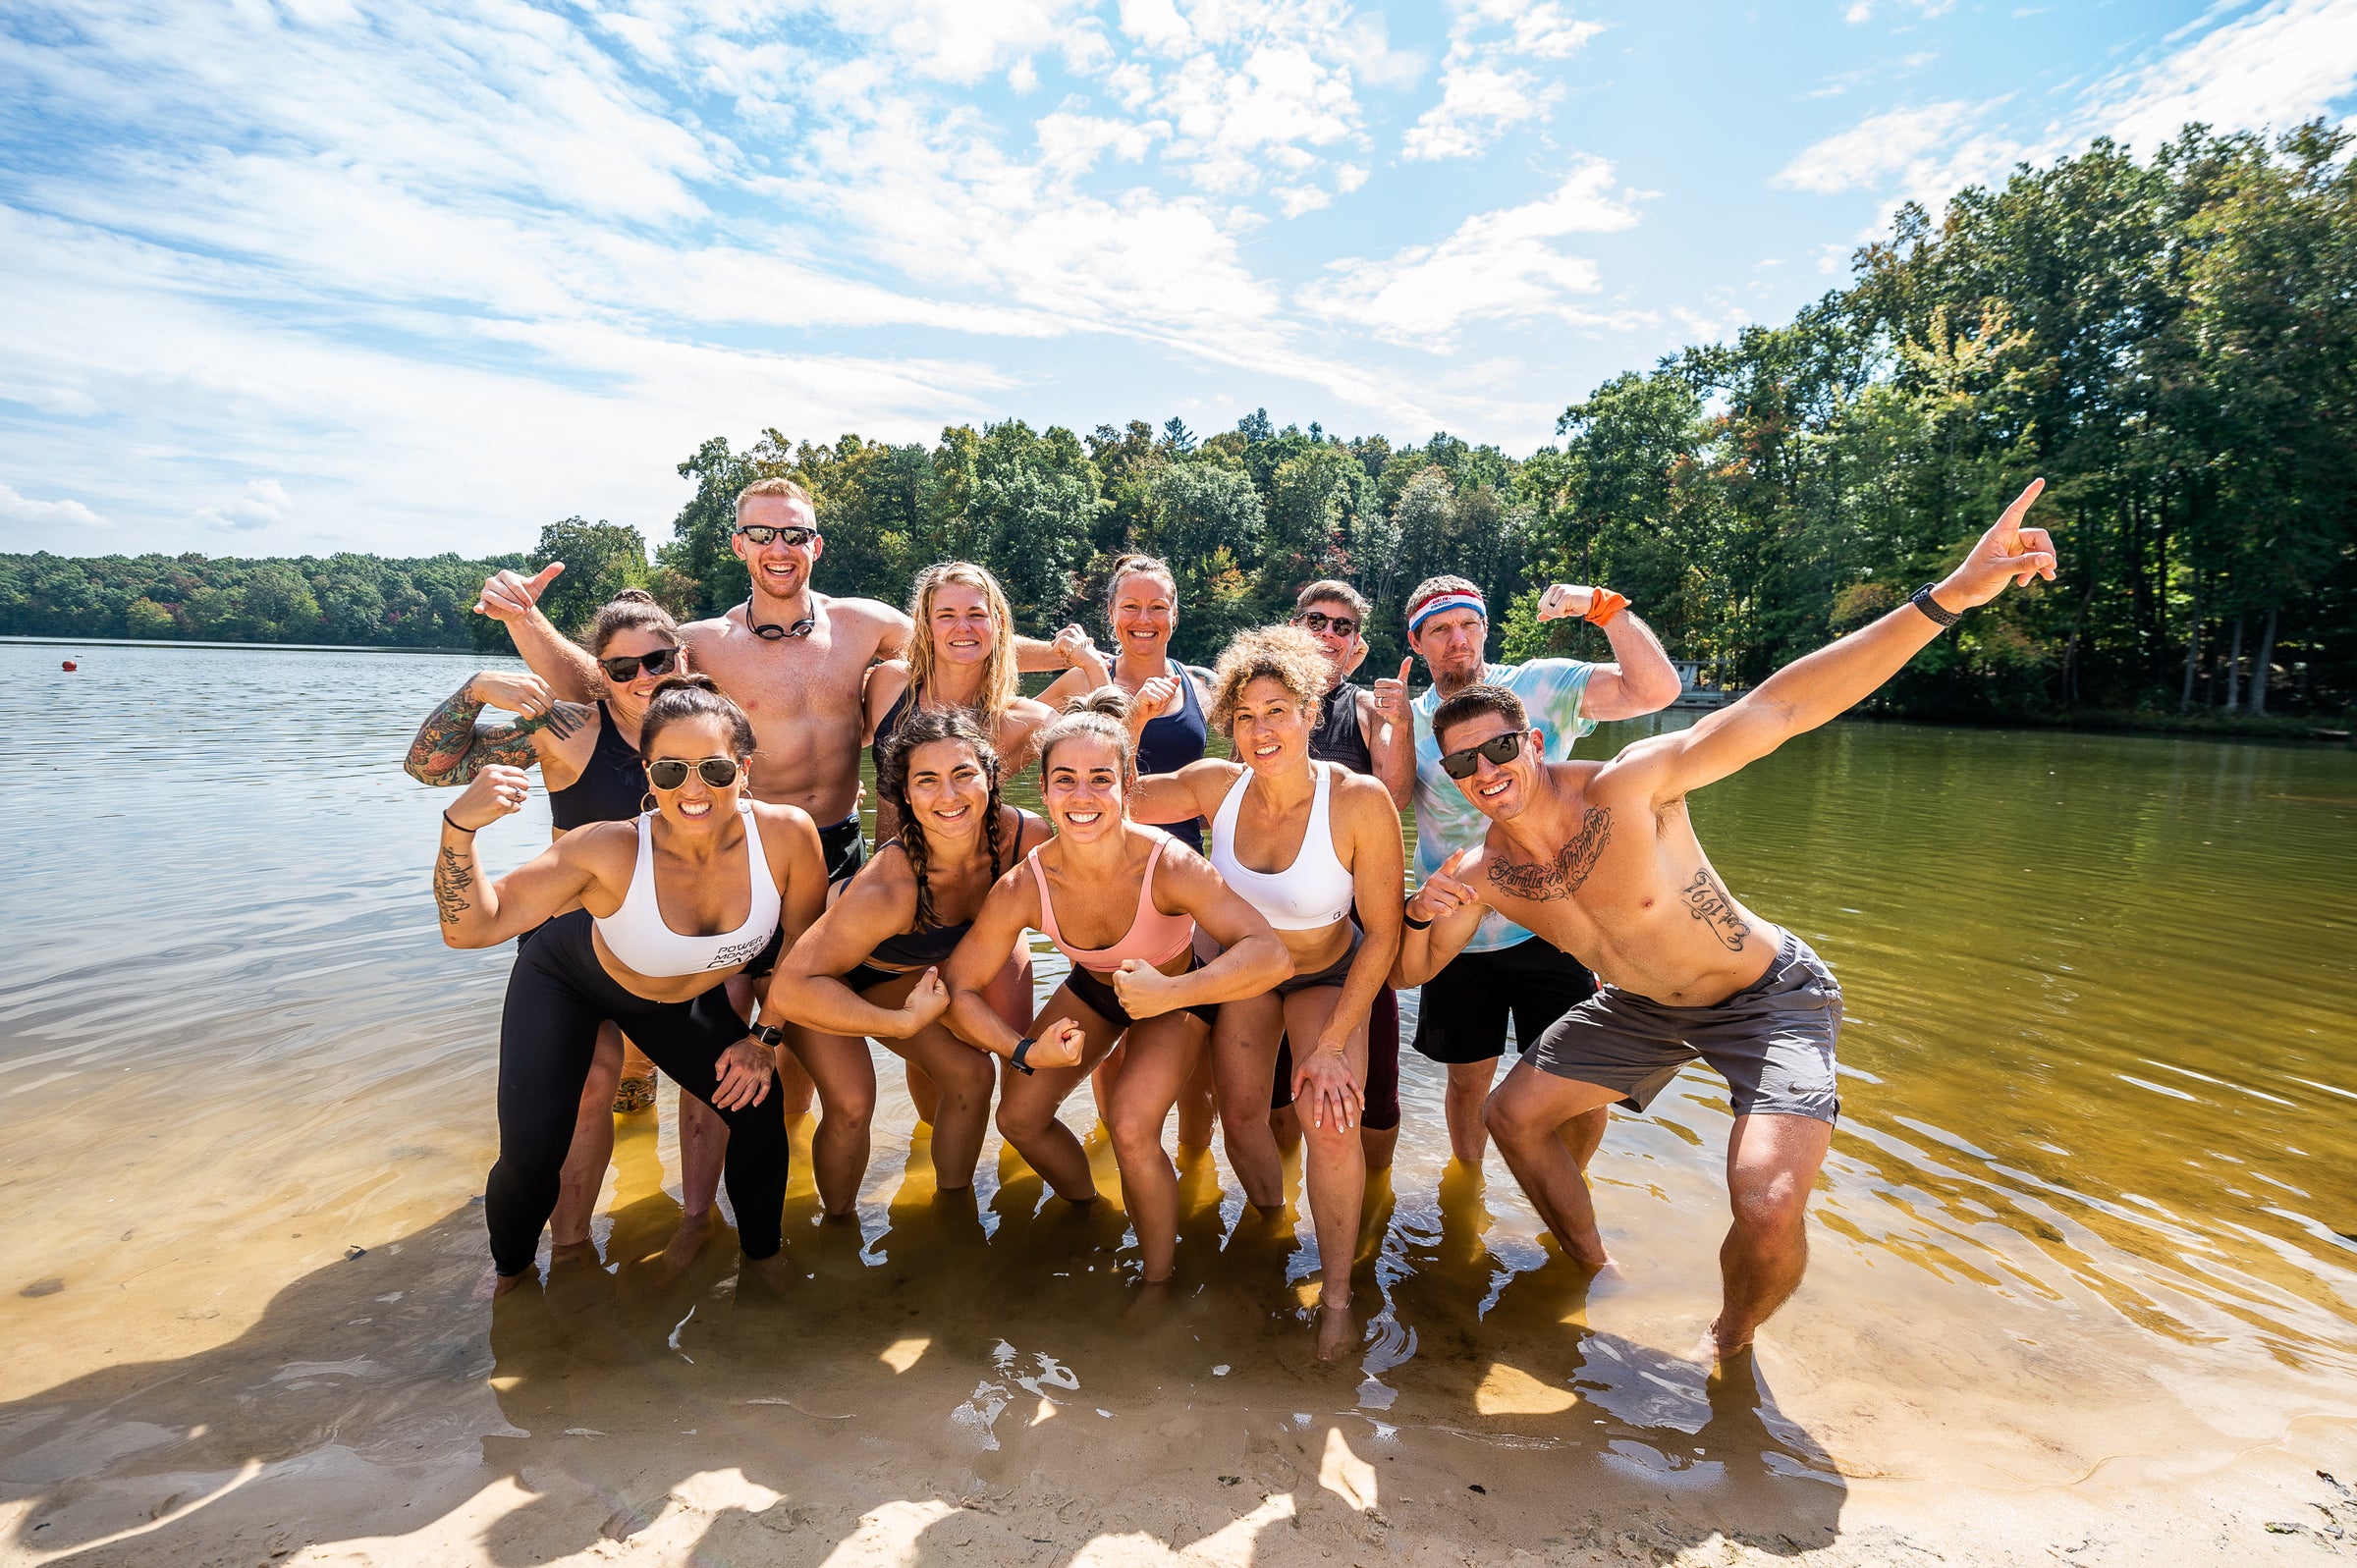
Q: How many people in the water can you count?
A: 11